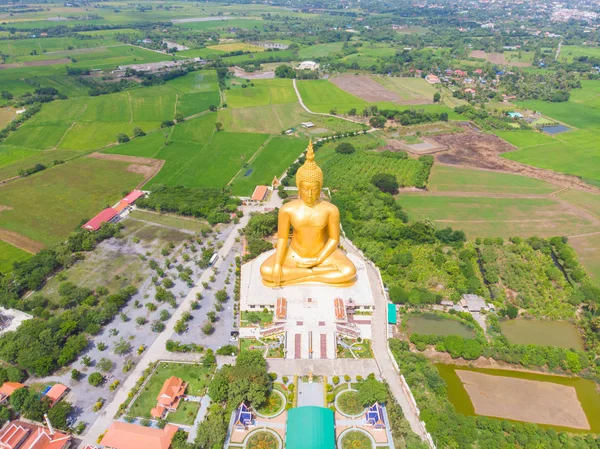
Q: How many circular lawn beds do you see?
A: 4